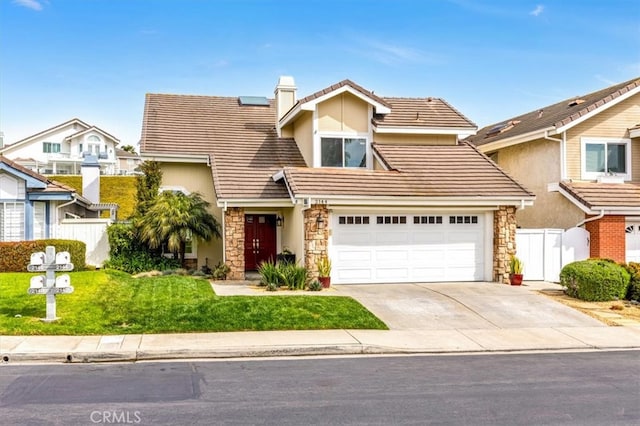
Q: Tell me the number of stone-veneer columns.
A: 3